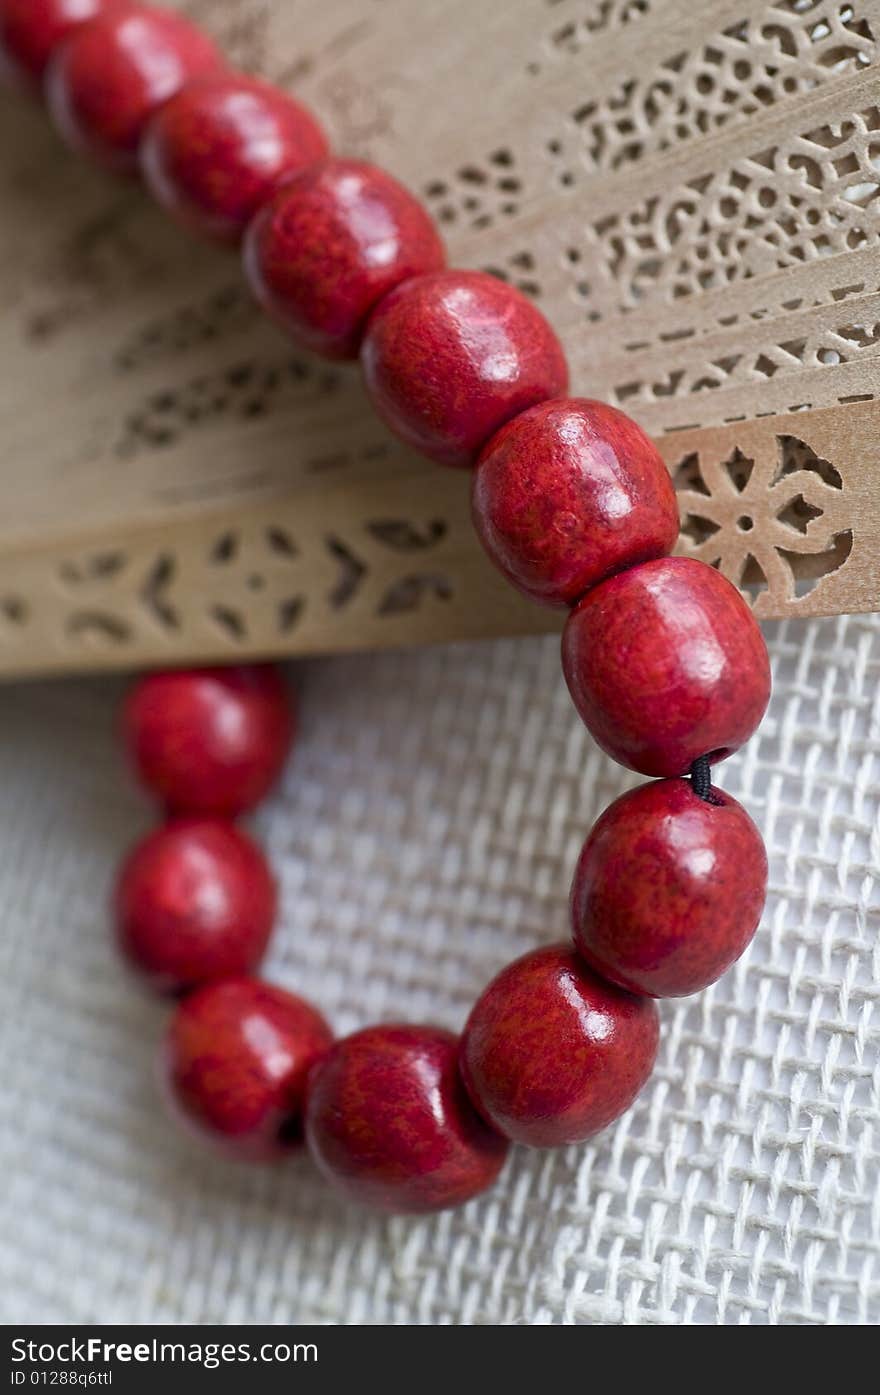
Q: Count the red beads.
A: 13